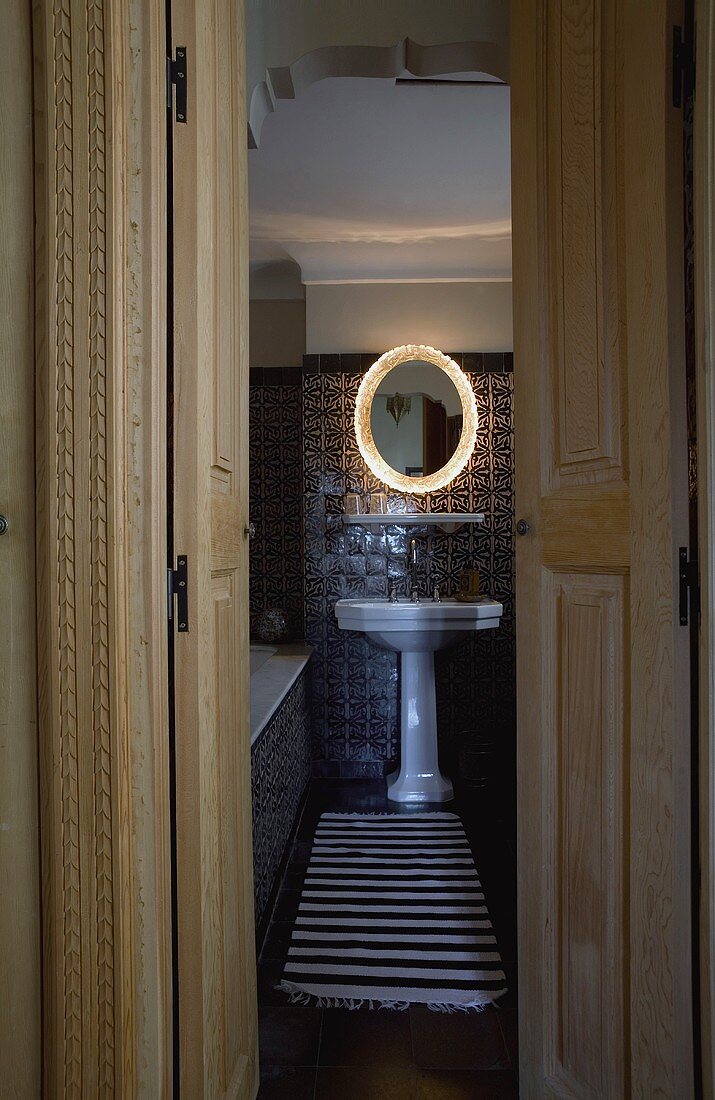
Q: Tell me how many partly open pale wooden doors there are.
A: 2